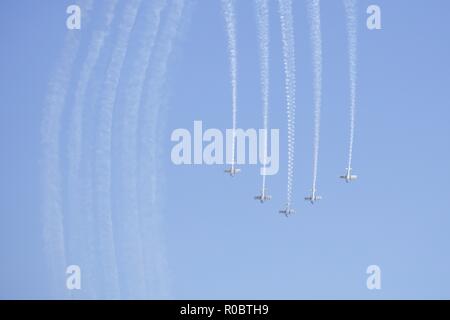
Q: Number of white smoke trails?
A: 10